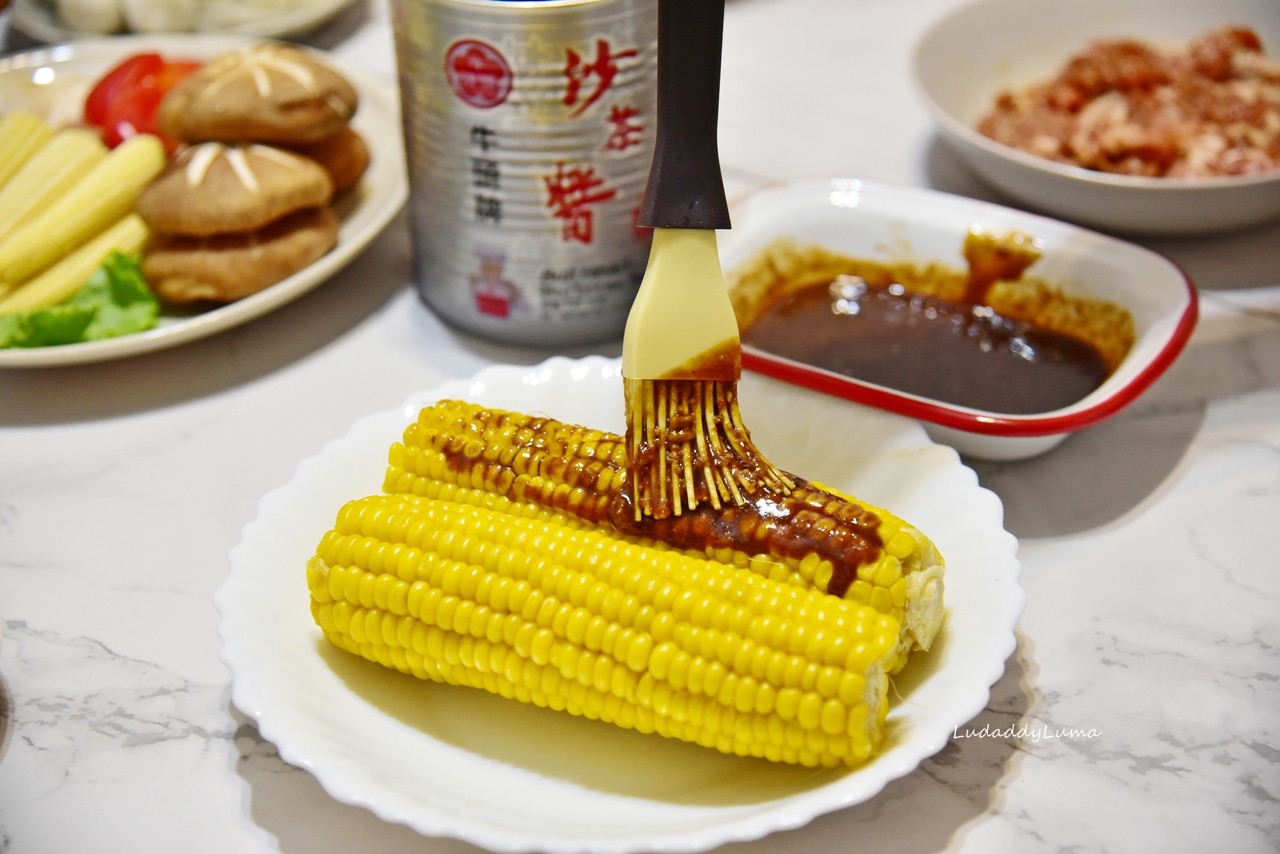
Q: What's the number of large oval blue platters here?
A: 0